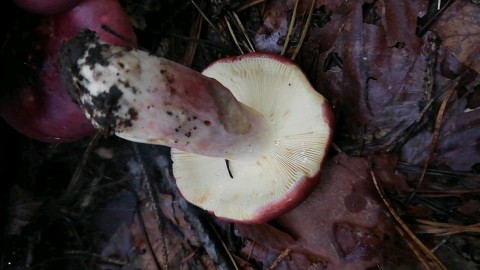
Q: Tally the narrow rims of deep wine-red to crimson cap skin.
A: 1